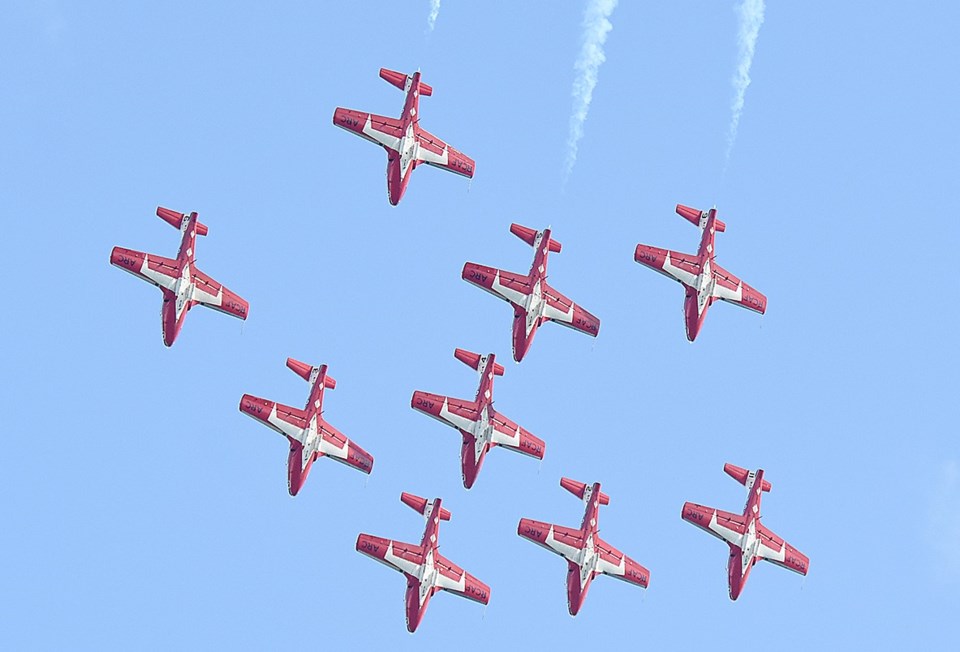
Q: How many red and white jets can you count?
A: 9